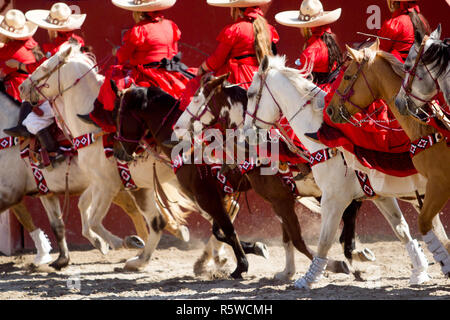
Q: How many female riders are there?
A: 6